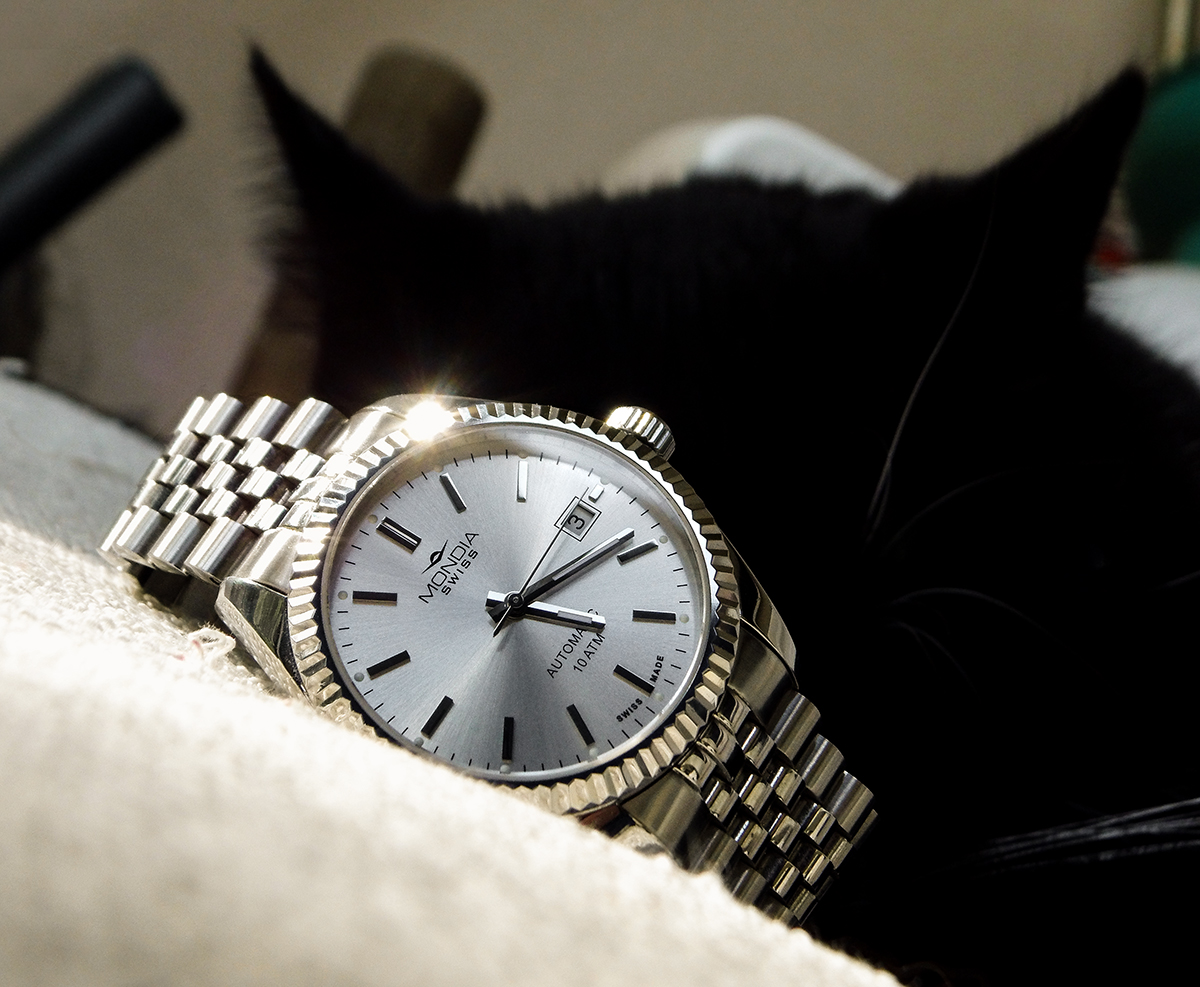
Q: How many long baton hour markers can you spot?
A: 11